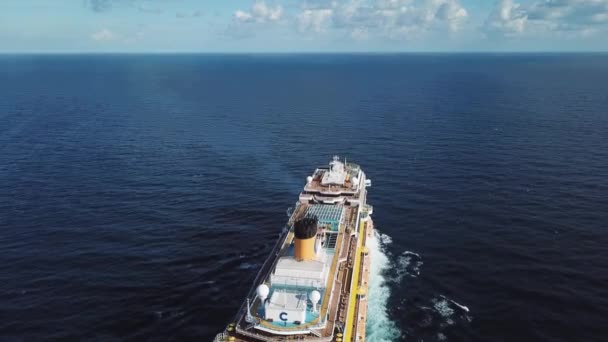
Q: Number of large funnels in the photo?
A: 1